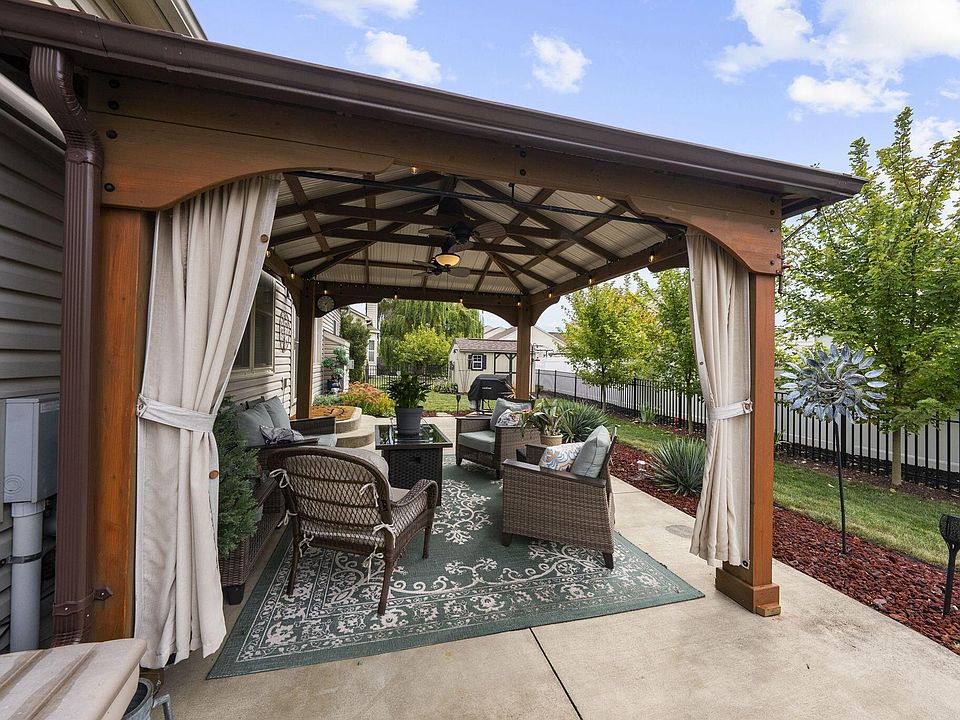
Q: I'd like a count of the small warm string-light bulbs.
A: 11